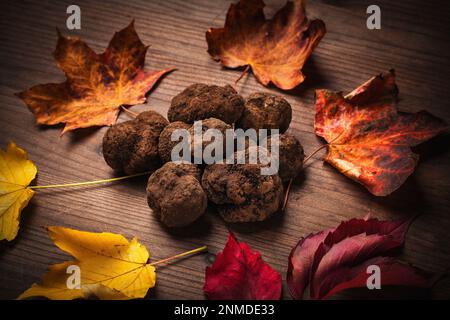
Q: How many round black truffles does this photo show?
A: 8